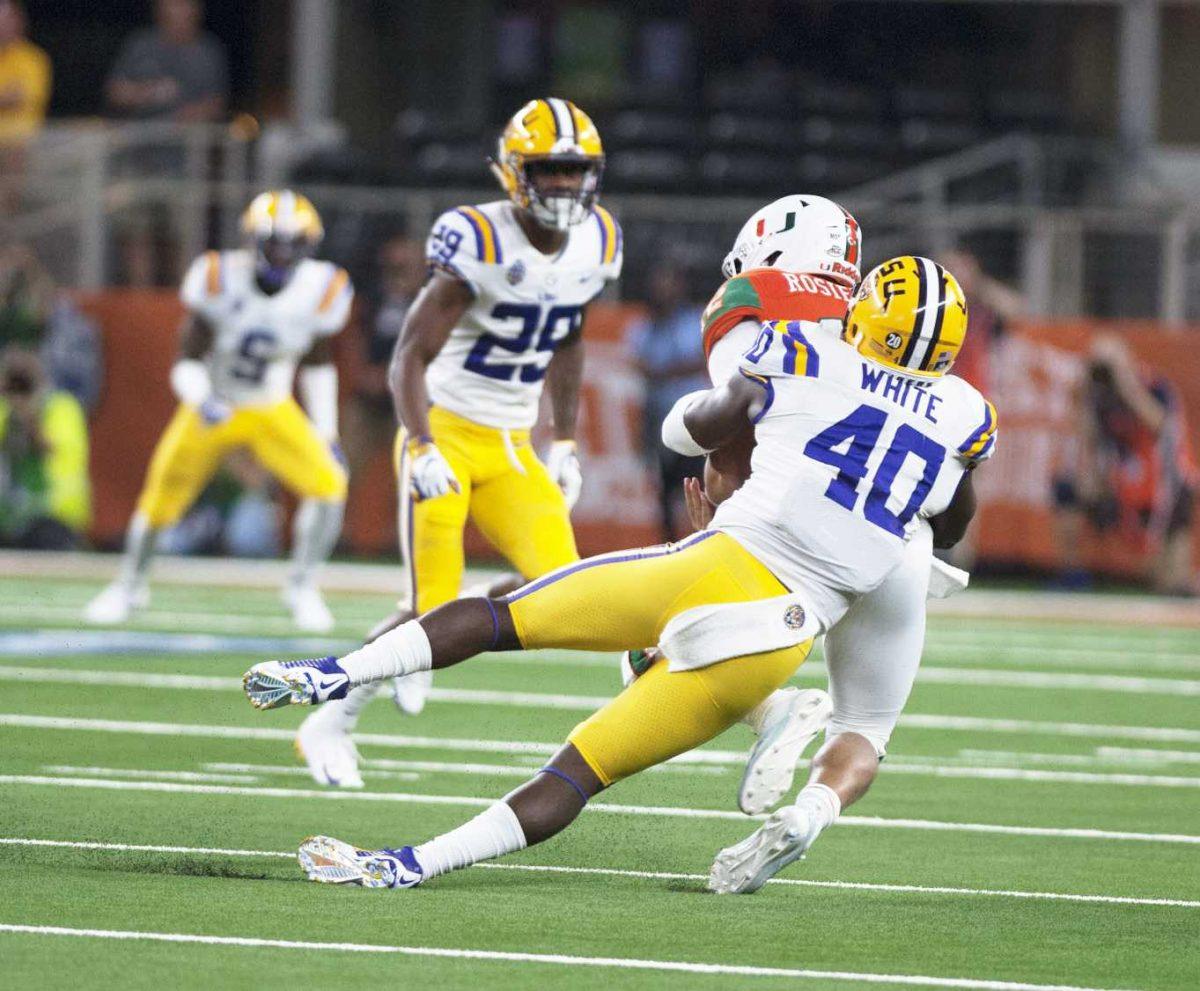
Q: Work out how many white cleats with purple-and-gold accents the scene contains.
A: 2